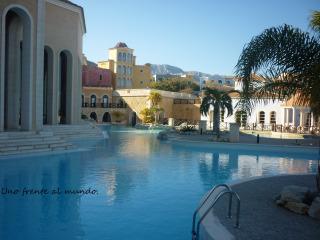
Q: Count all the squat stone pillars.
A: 3